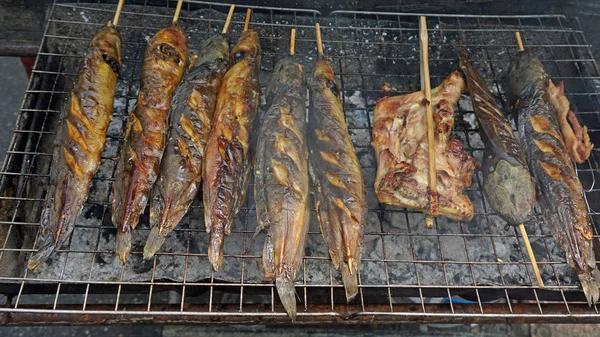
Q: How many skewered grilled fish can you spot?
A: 8